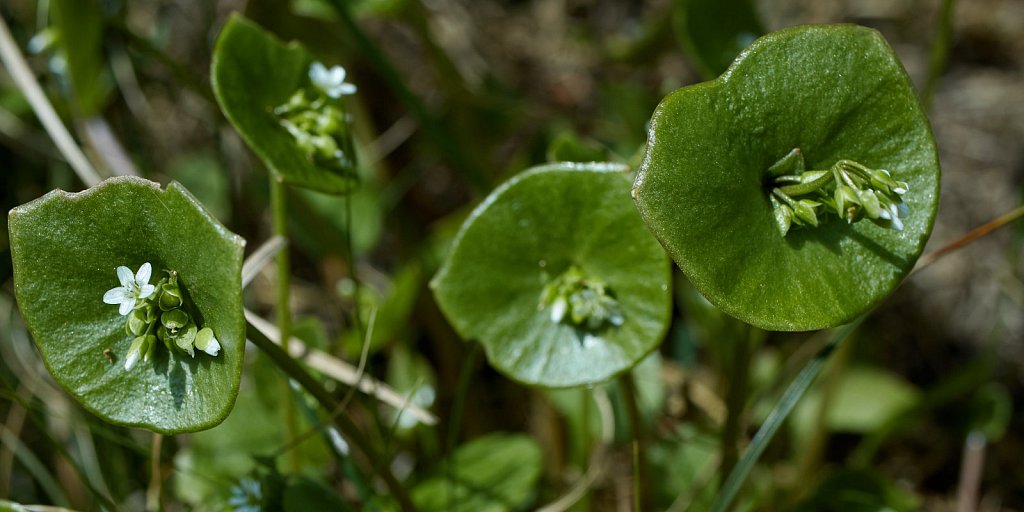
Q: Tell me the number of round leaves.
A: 4